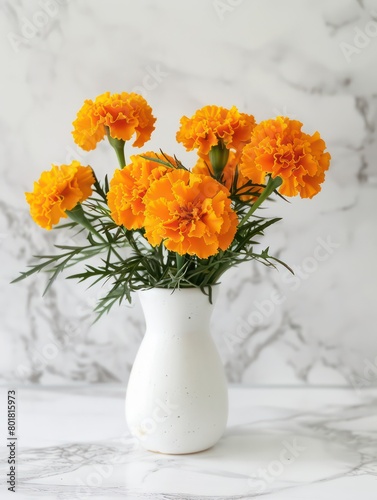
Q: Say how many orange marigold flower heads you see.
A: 7